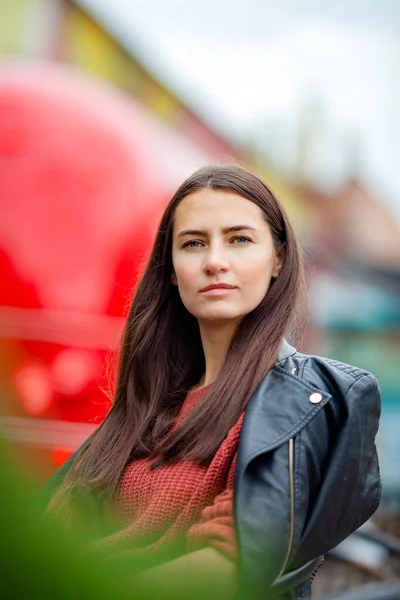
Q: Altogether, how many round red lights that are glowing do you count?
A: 2